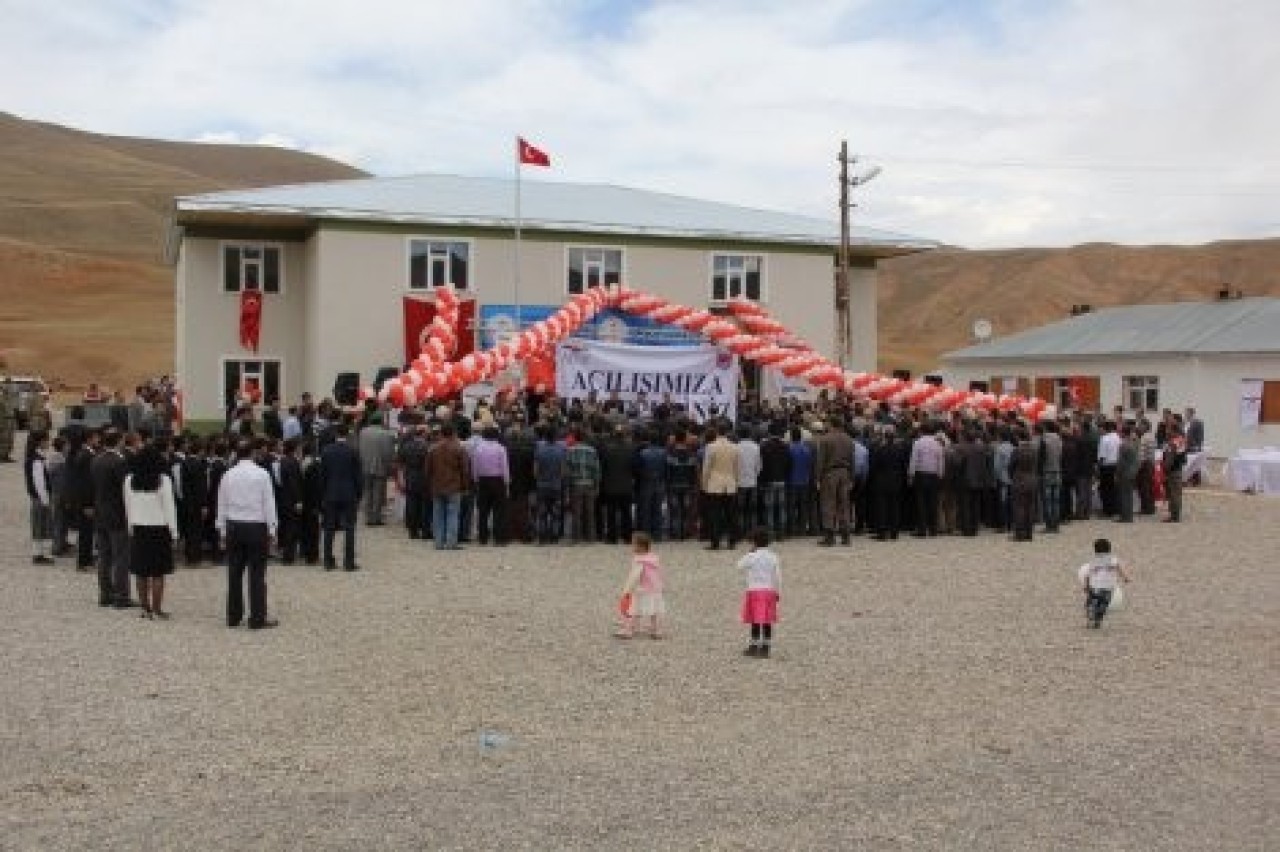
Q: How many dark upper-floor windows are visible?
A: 4